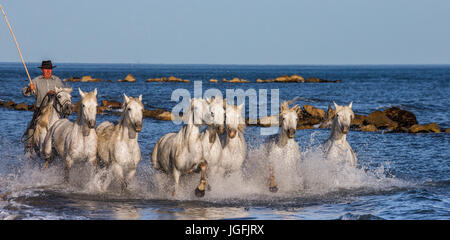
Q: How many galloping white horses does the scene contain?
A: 8